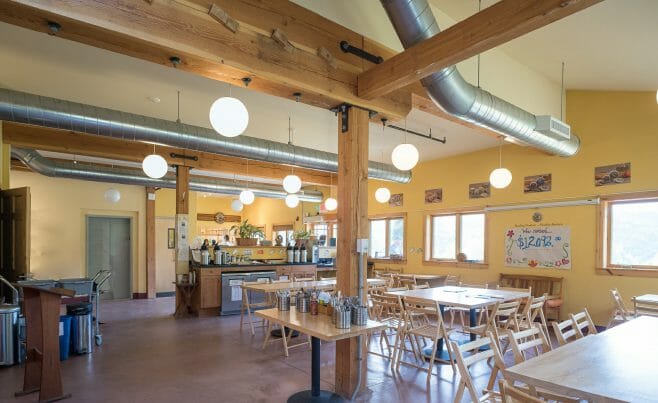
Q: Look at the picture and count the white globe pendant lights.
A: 11